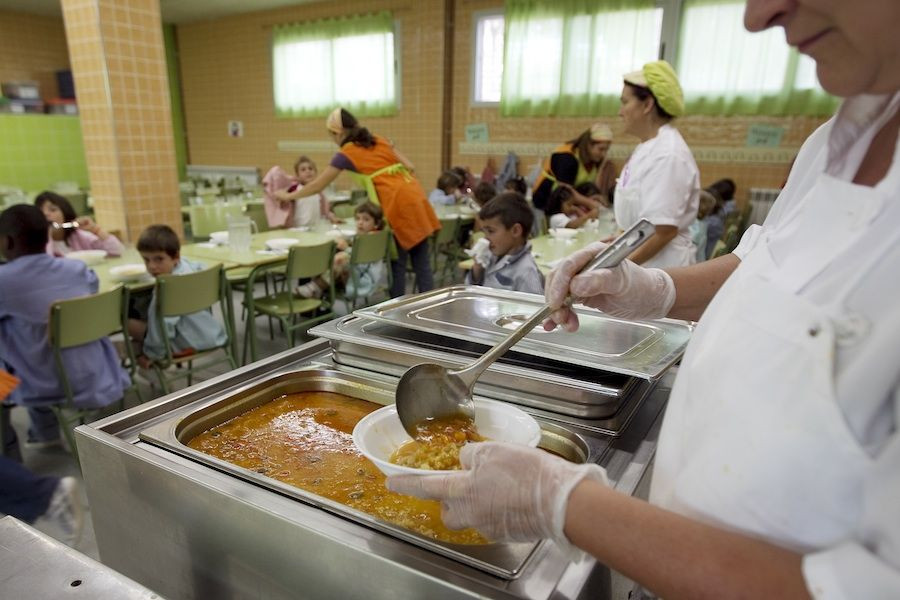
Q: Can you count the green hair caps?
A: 1